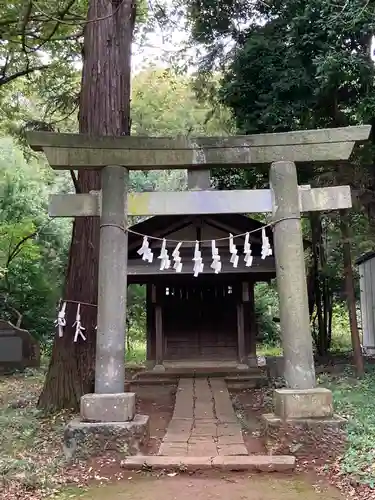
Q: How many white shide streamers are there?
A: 10